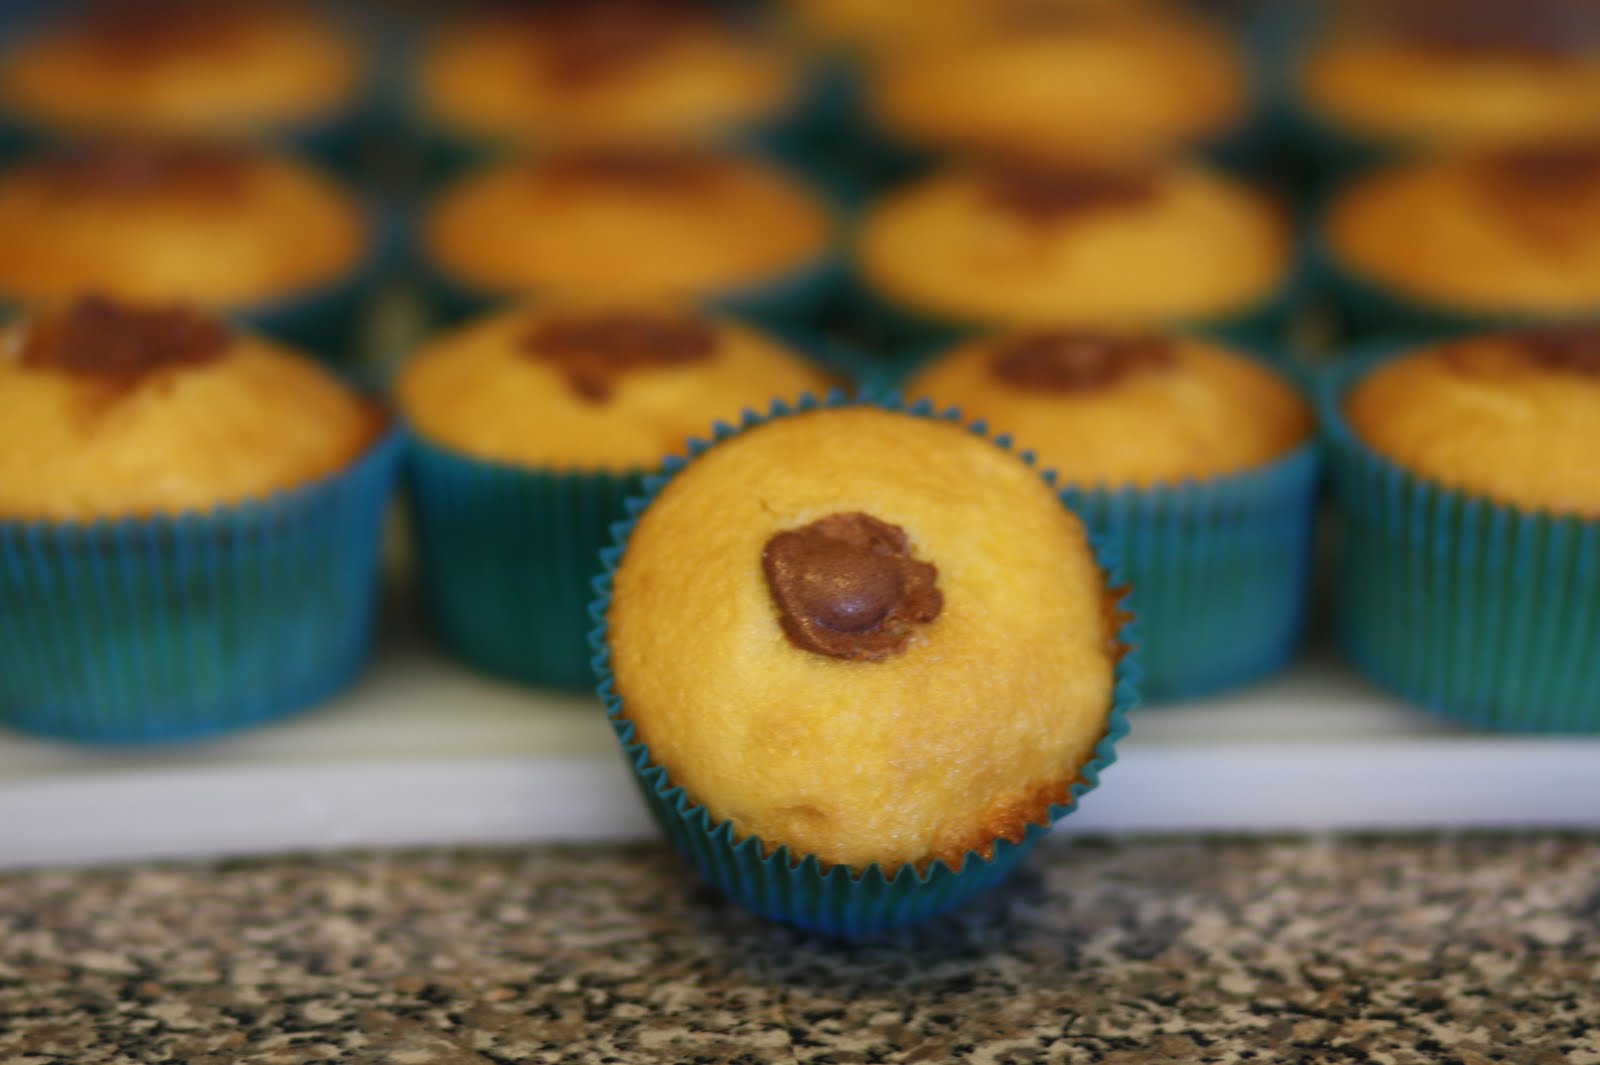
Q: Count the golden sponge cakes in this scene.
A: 13